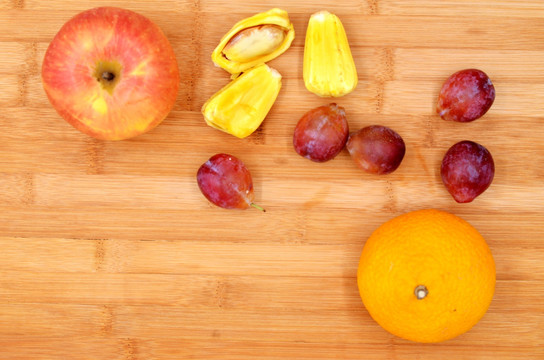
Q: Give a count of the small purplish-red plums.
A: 5